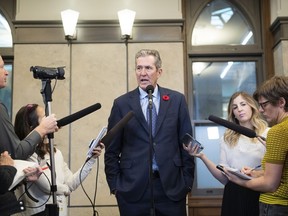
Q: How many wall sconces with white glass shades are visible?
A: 2